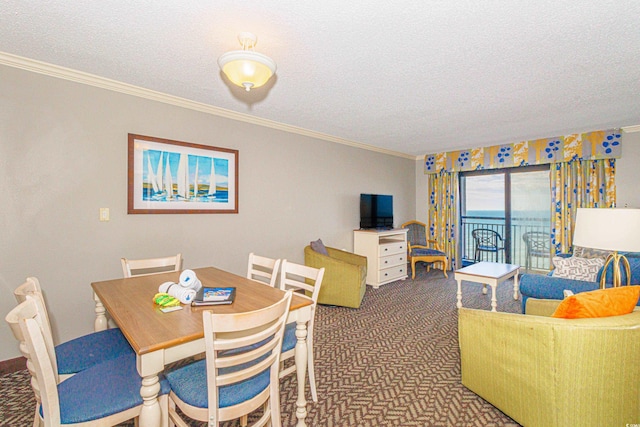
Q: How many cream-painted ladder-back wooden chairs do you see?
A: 6